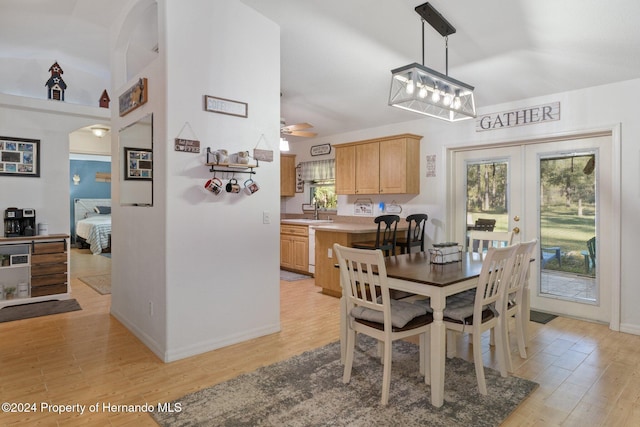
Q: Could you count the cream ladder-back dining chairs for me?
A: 4